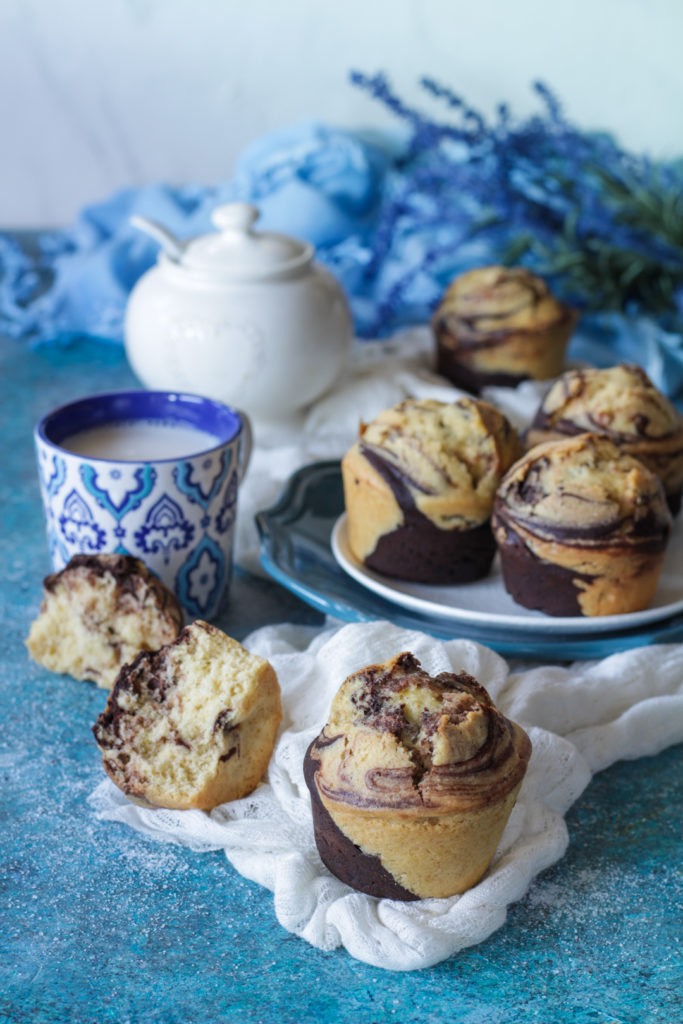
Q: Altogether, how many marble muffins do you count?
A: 6